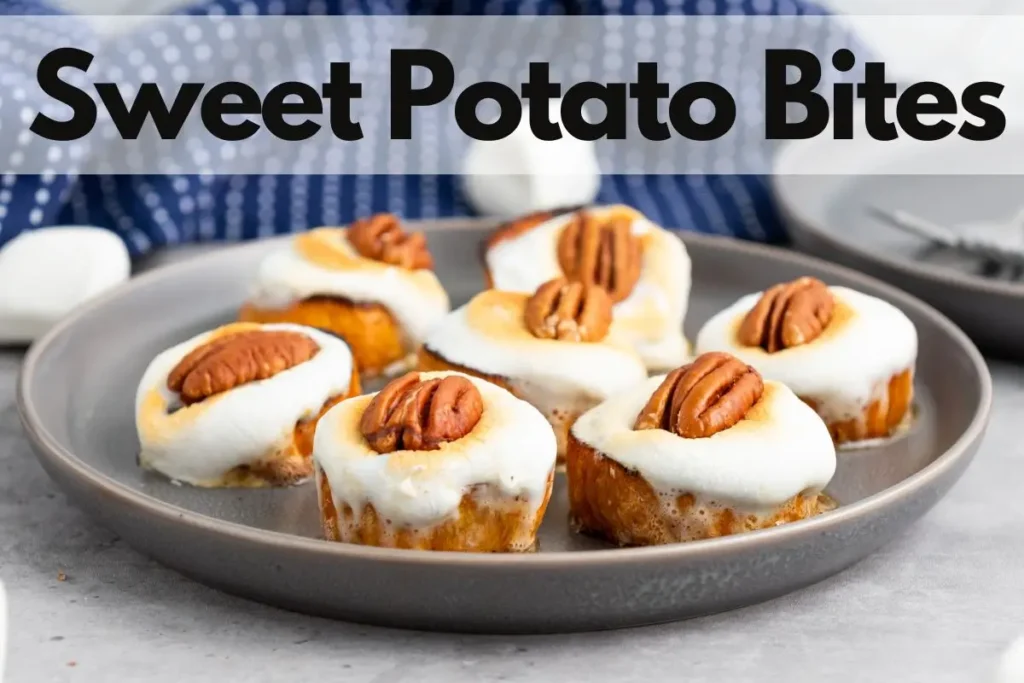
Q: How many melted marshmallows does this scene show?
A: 7